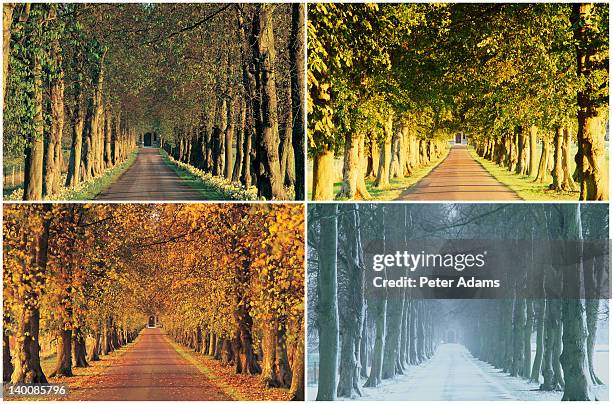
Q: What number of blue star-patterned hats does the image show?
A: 0